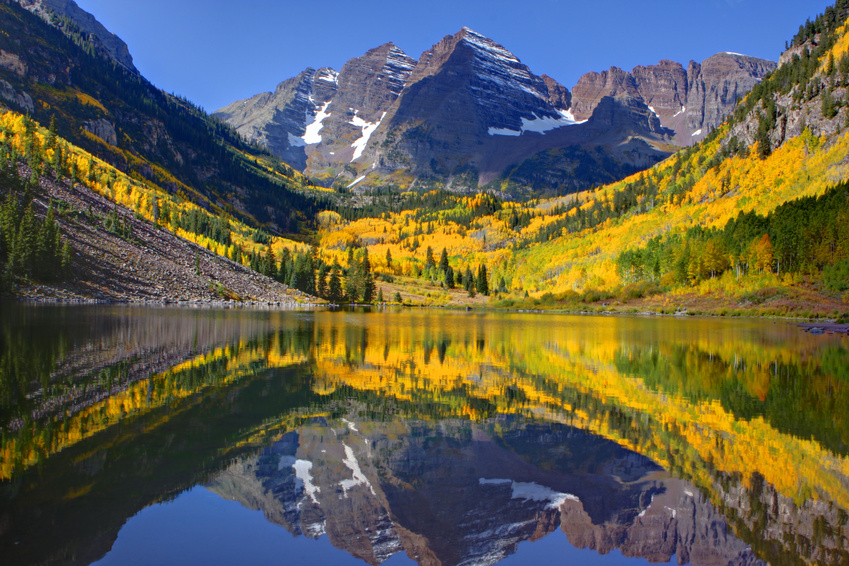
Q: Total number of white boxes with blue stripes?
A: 0